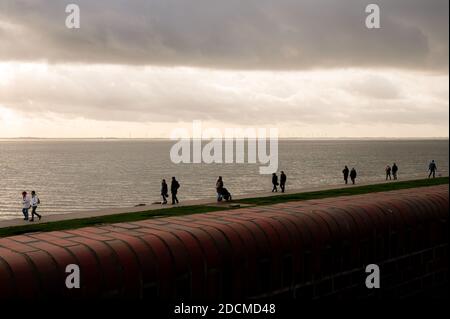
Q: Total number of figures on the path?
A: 12